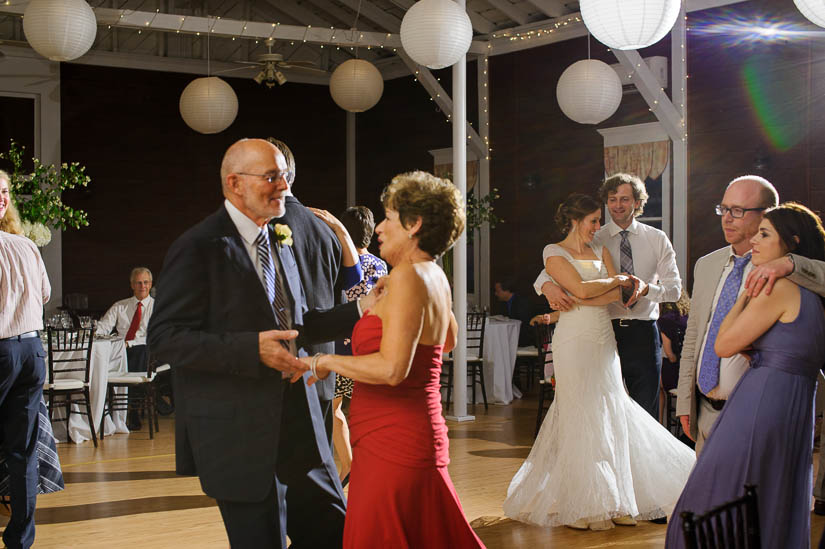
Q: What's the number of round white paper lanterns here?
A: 7